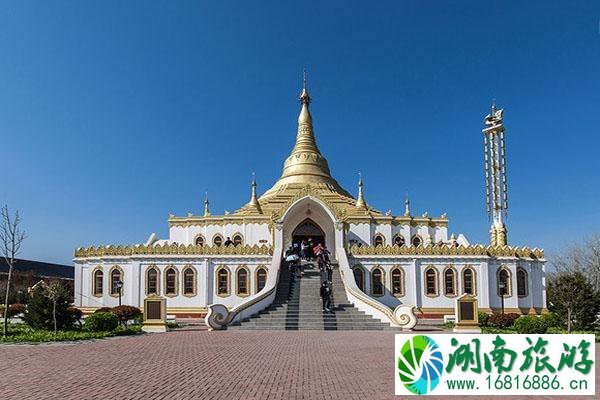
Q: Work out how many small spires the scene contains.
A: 4